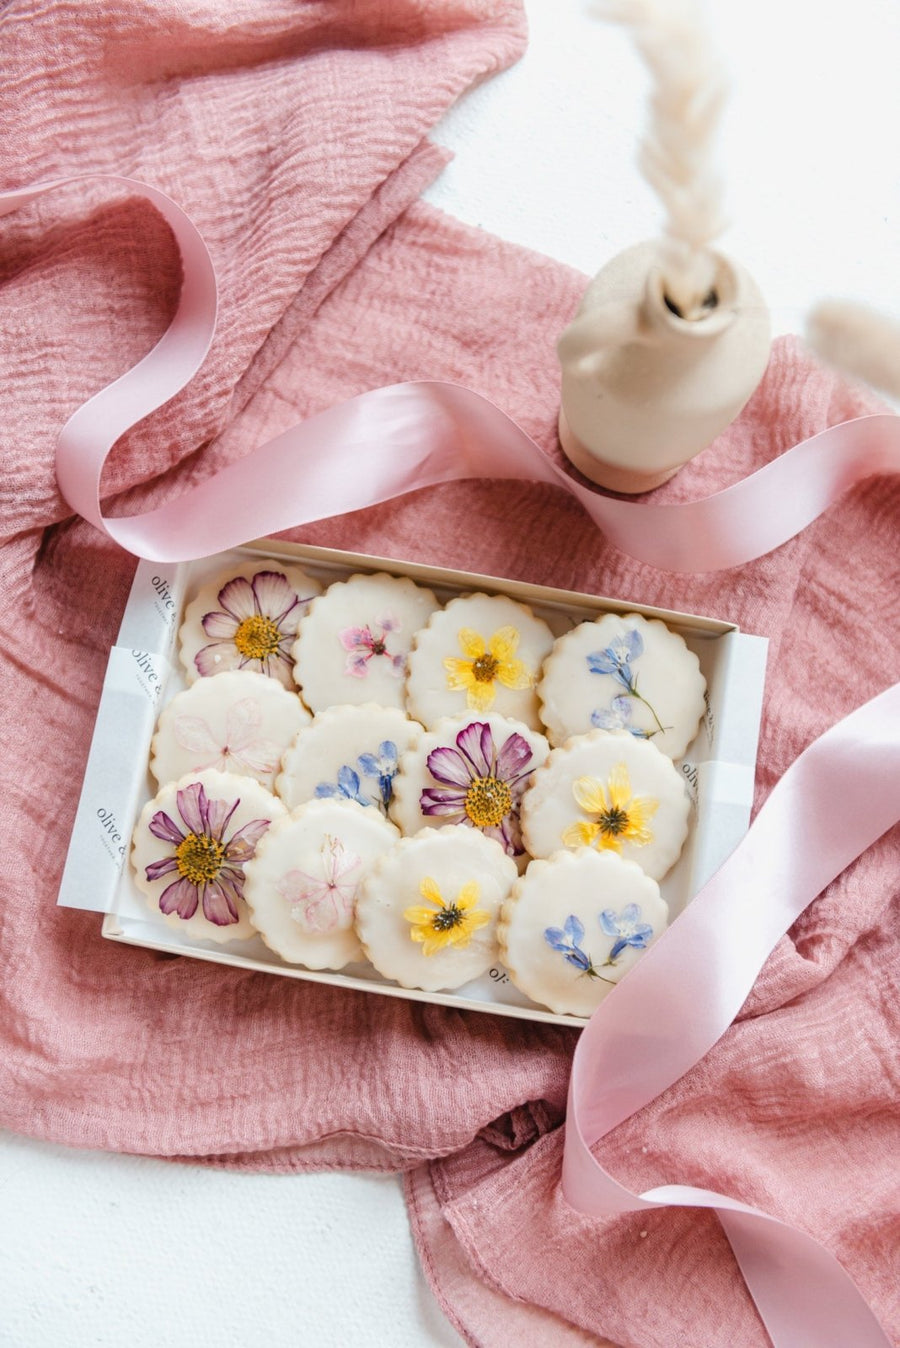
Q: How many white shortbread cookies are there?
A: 12